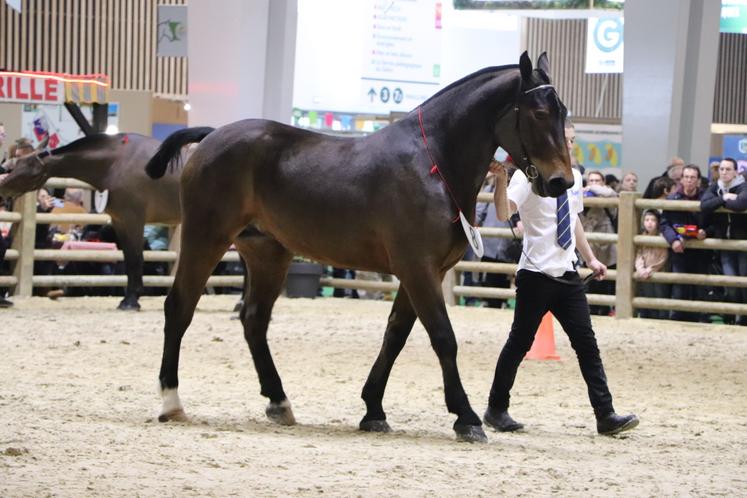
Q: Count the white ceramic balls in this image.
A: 0